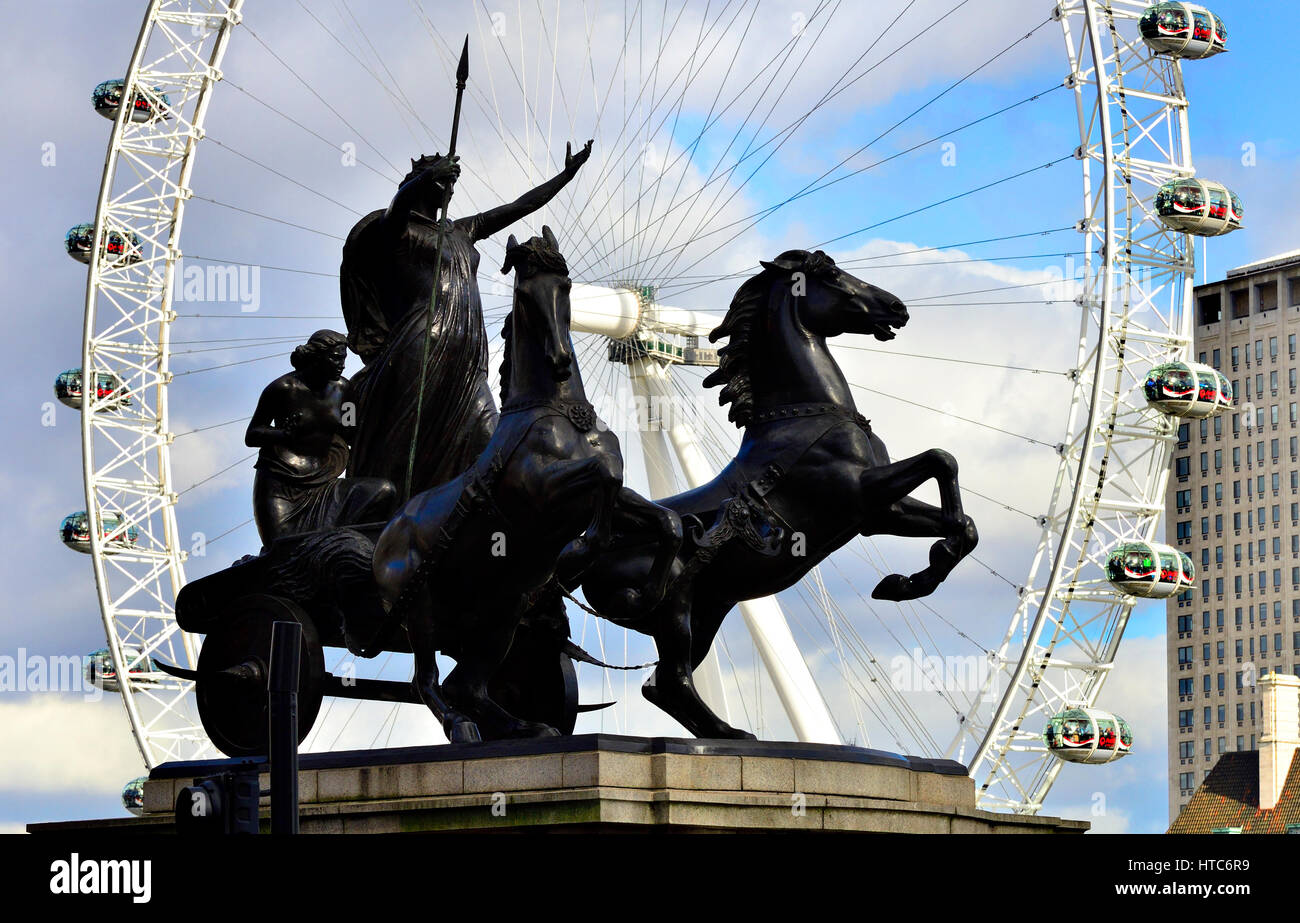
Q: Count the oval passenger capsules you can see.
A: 11